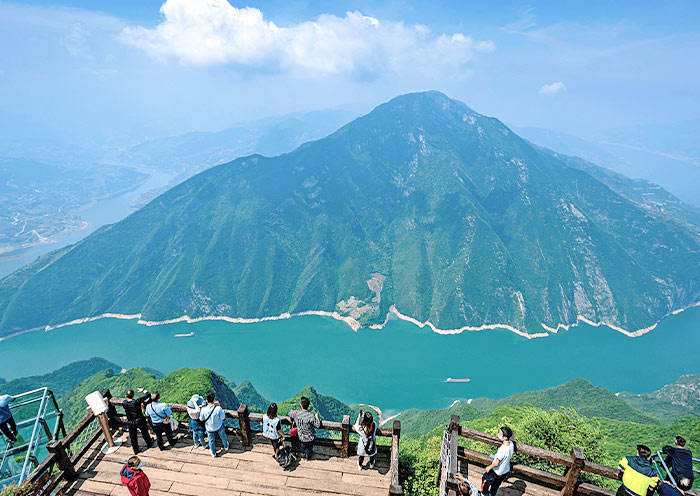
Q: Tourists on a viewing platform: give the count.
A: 14